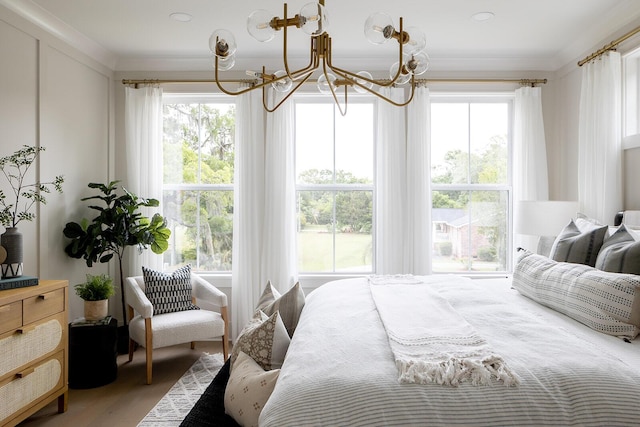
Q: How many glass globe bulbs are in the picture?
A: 11